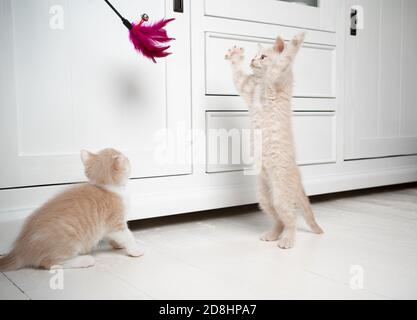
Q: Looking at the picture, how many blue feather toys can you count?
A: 0